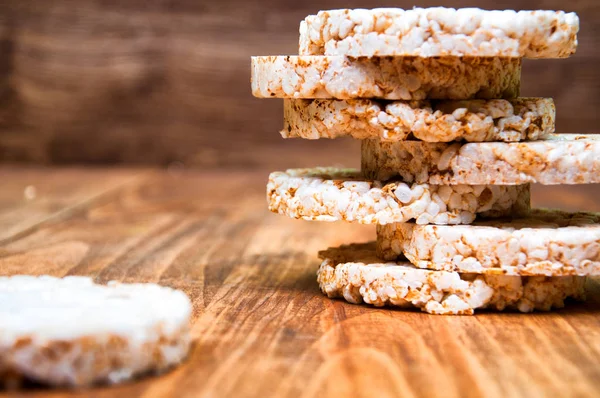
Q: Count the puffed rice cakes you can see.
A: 8